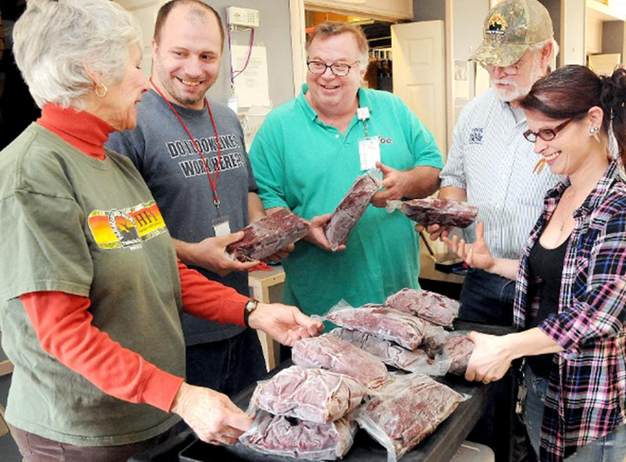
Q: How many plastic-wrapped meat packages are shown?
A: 11